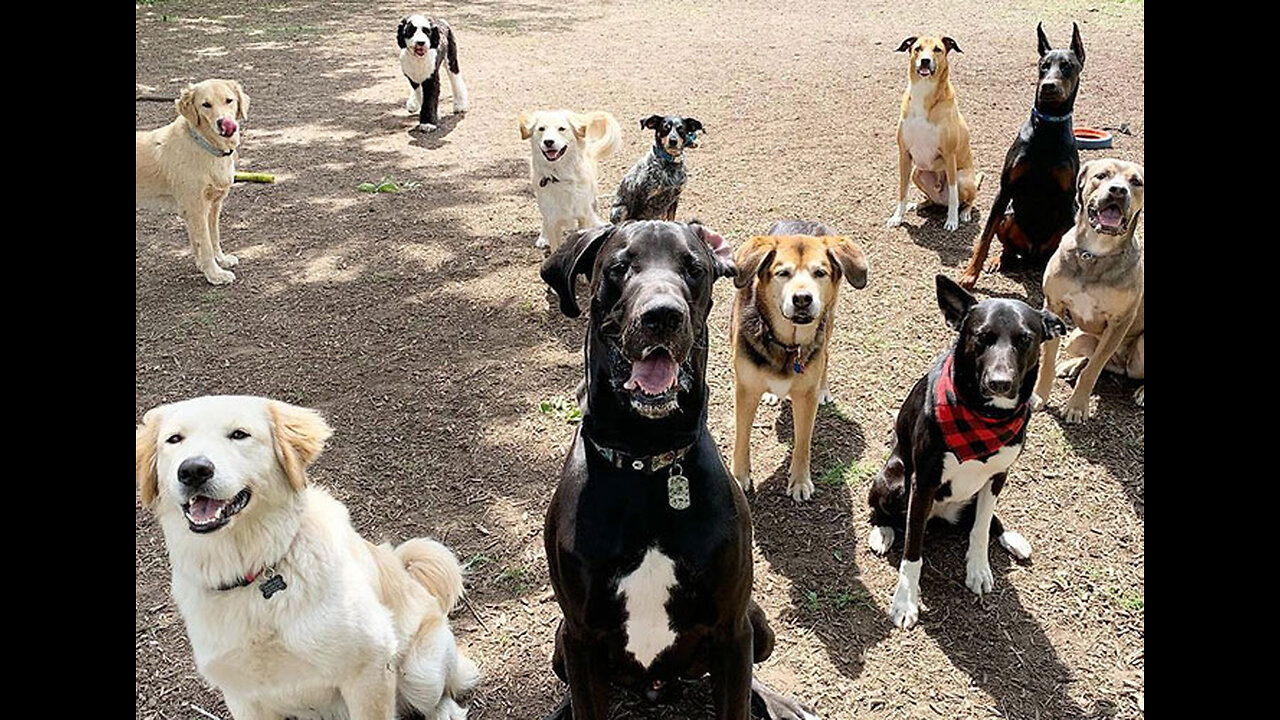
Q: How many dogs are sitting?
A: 7